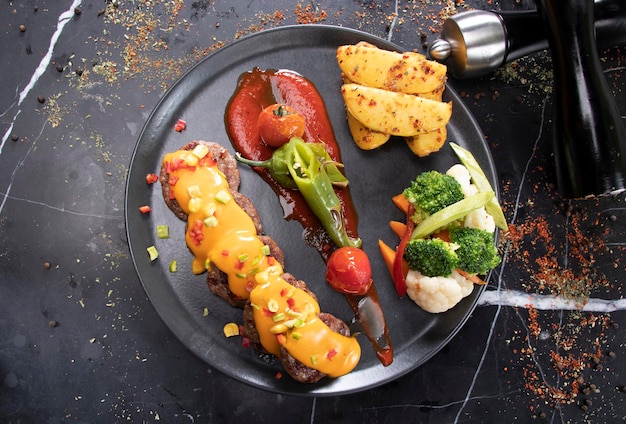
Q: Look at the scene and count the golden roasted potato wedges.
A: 4